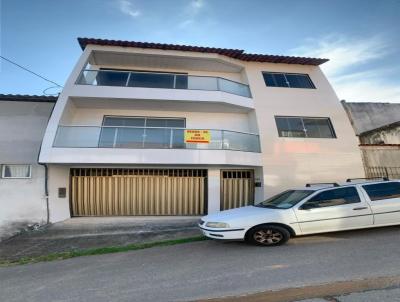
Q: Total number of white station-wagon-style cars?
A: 1